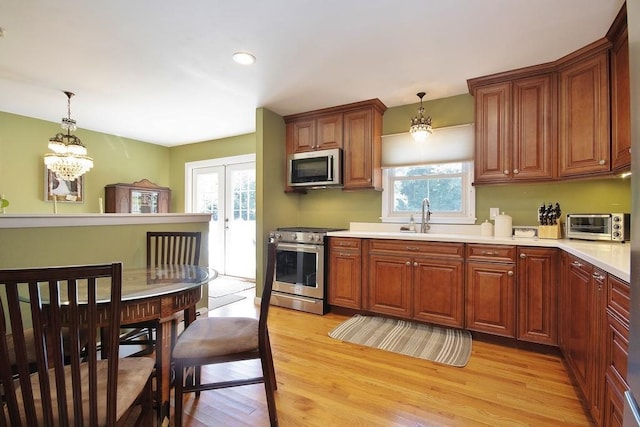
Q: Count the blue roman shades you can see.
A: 0